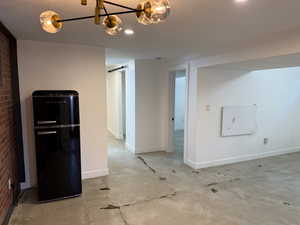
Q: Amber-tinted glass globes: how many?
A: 4